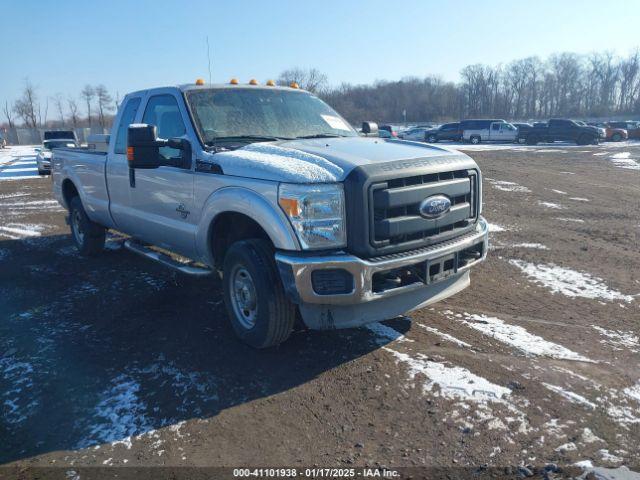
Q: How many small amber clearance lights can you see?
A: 5